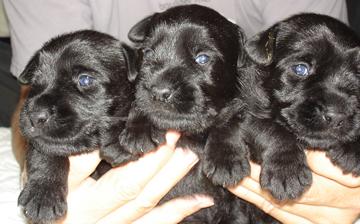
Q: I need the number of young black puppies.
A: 3